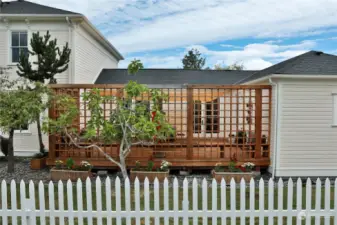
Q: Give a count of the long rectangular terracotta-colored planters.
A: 3